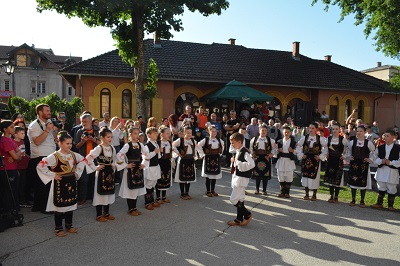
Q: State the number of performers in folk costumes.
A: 15